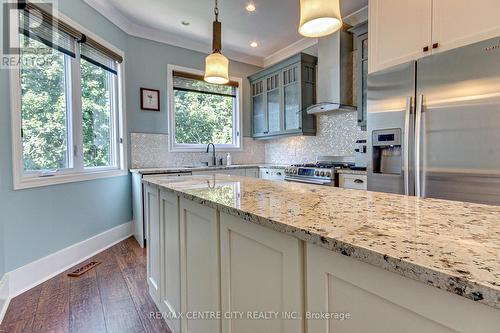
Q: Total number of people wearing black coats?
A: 0